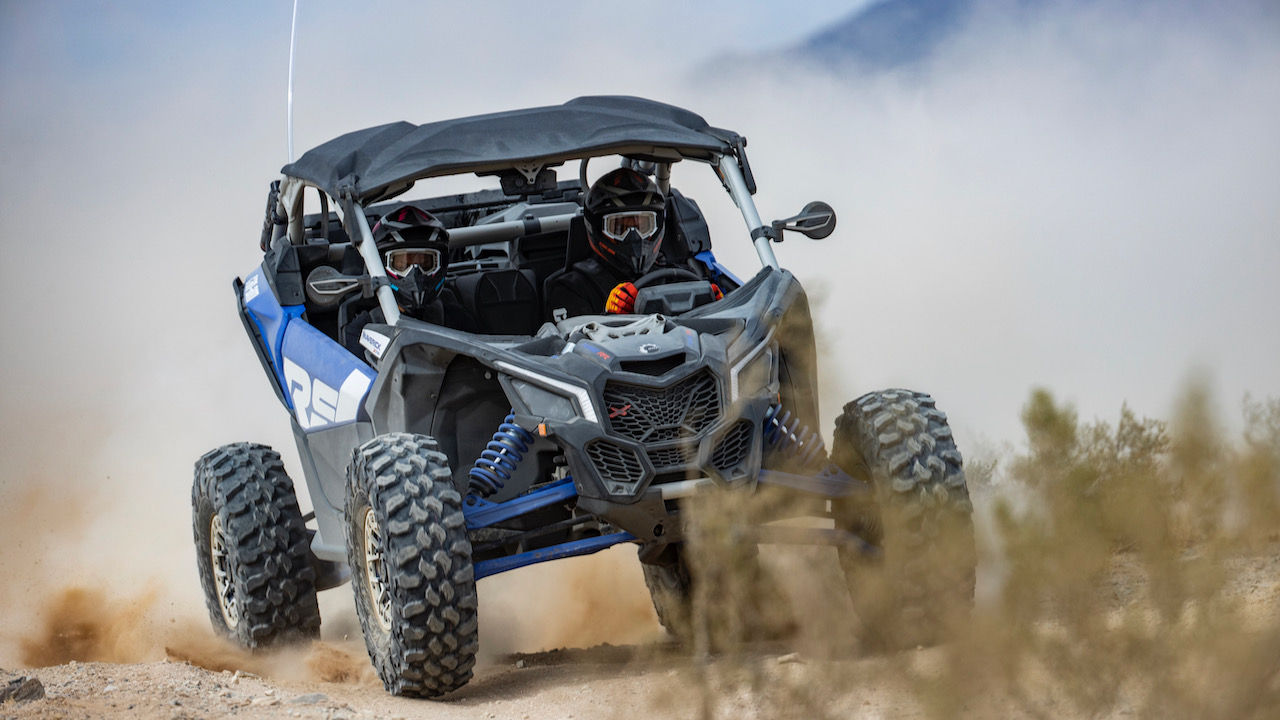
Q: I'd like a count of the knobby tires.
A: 4